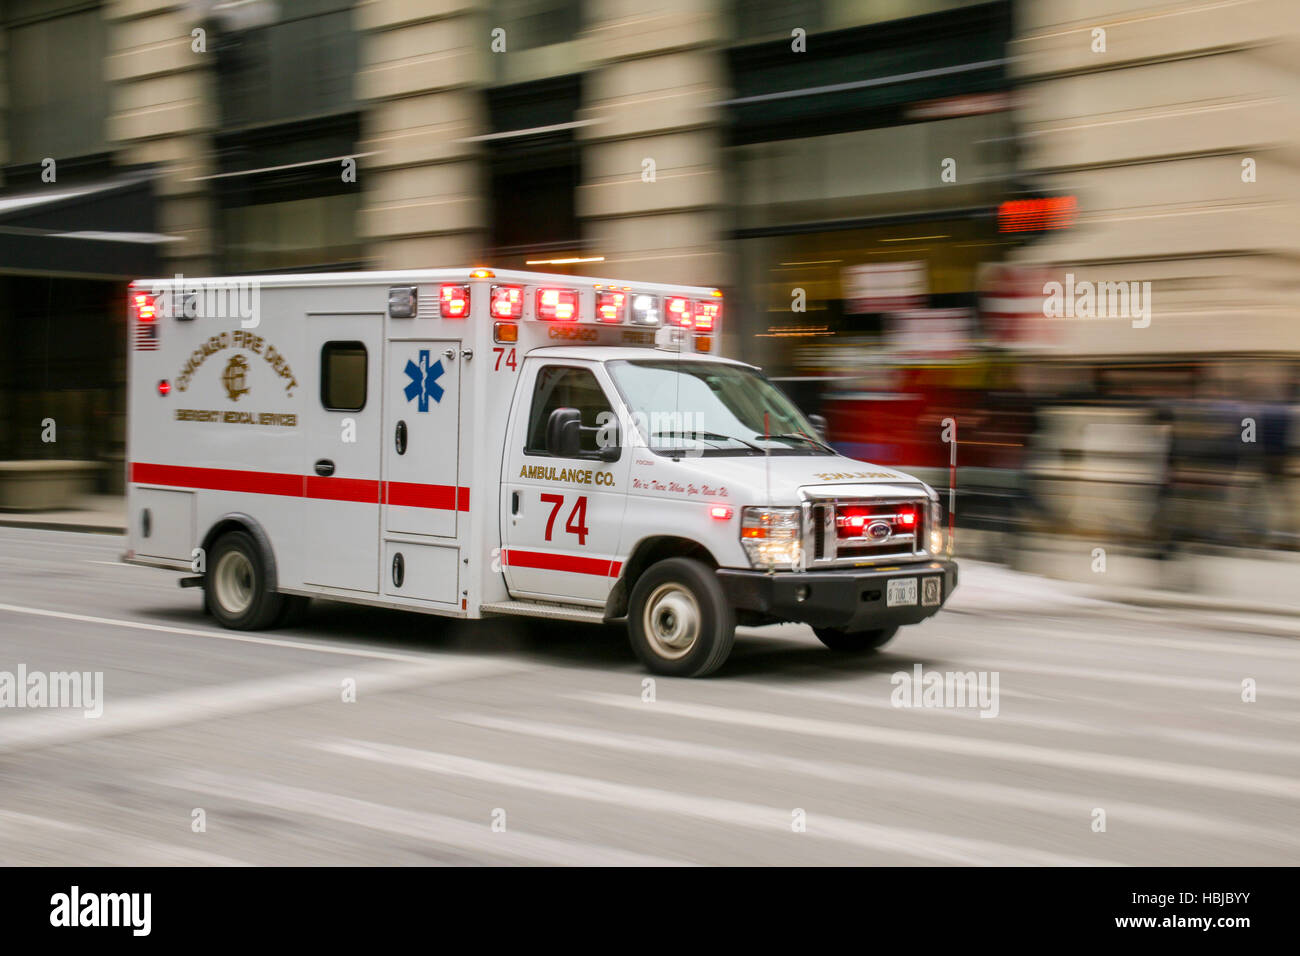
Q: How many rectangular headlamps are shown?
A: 2